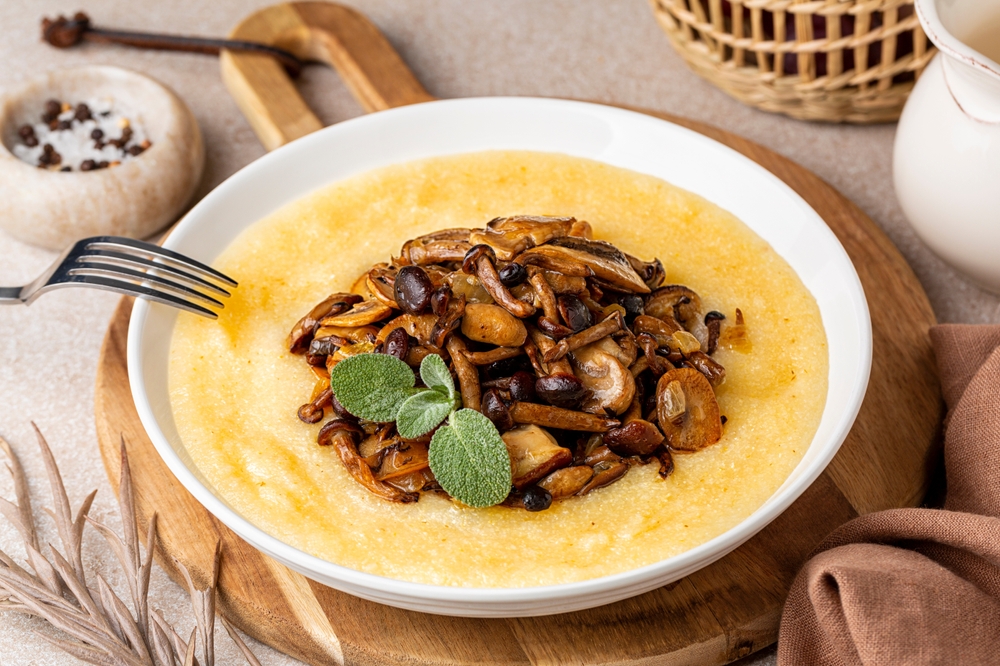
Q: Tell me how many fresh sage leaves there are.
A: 4